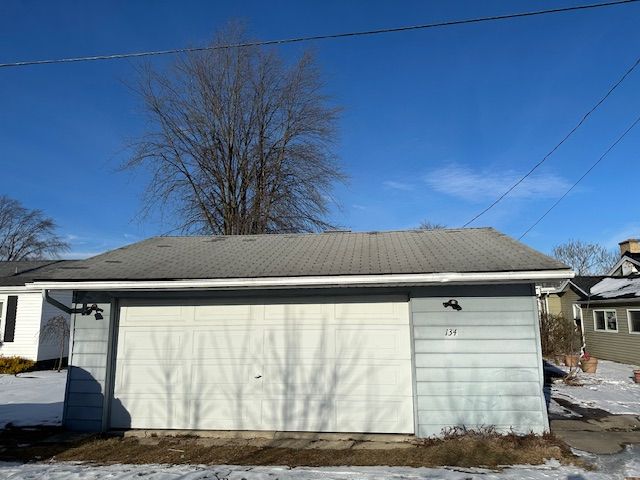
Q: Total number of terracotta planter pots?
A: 3